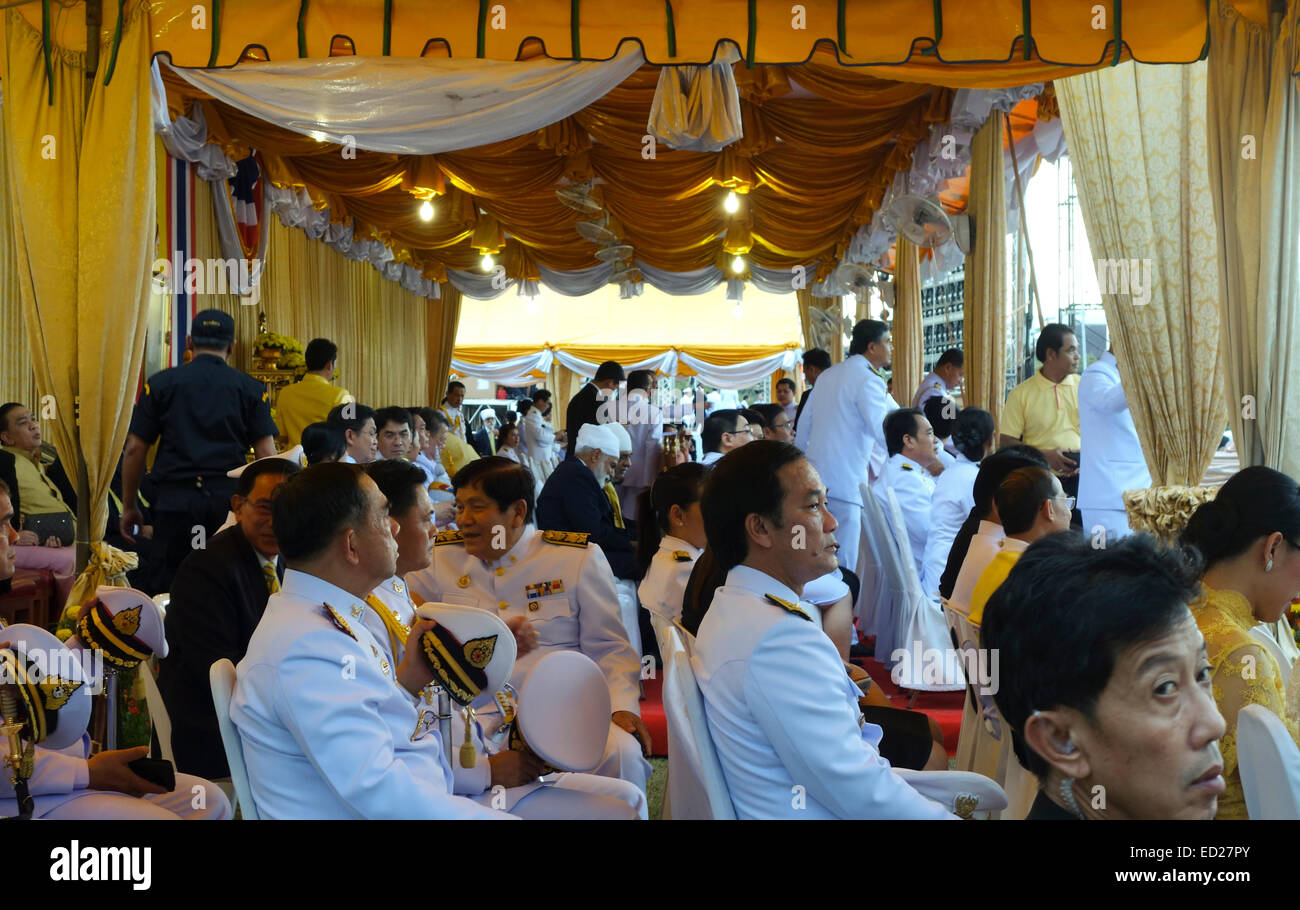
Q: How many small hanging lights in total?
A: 4